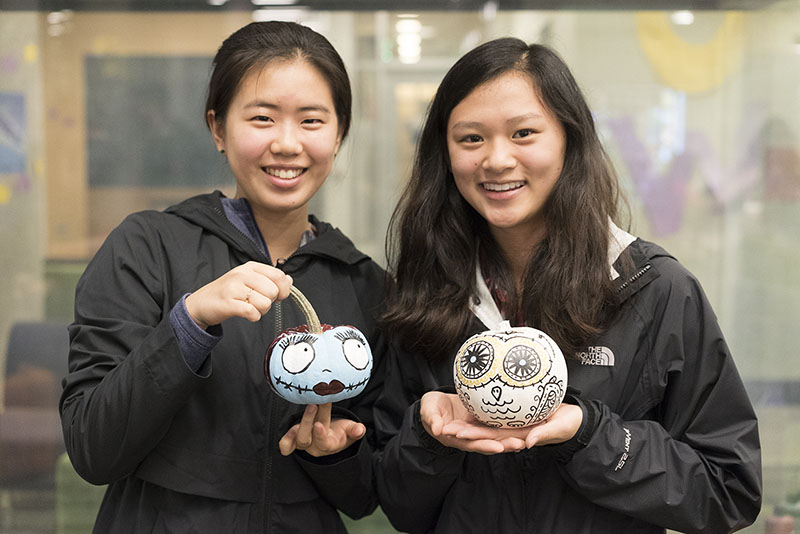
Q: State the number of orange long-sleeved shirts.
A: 0